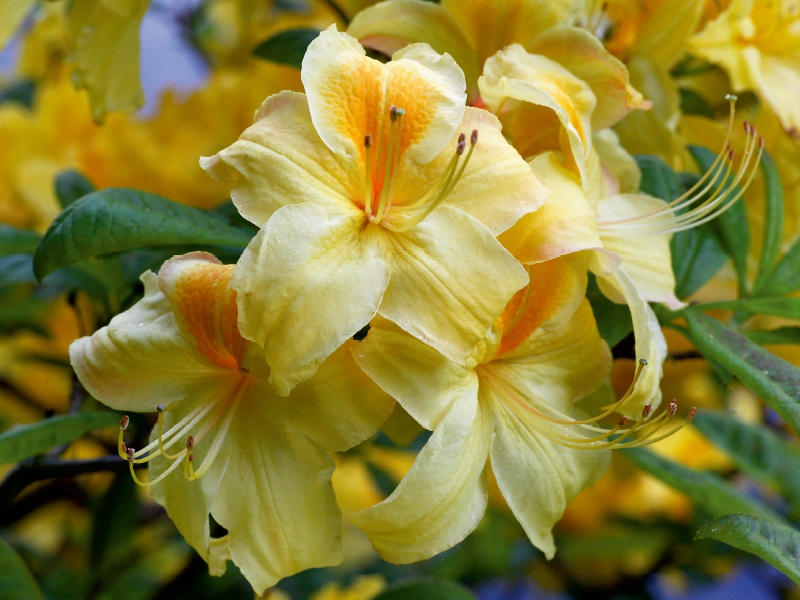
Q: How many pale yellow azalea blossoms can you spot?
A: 4